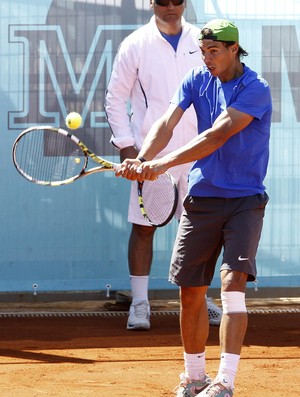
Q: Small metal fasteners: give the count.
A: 3